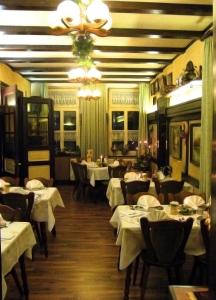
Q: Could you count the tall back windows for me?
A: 2